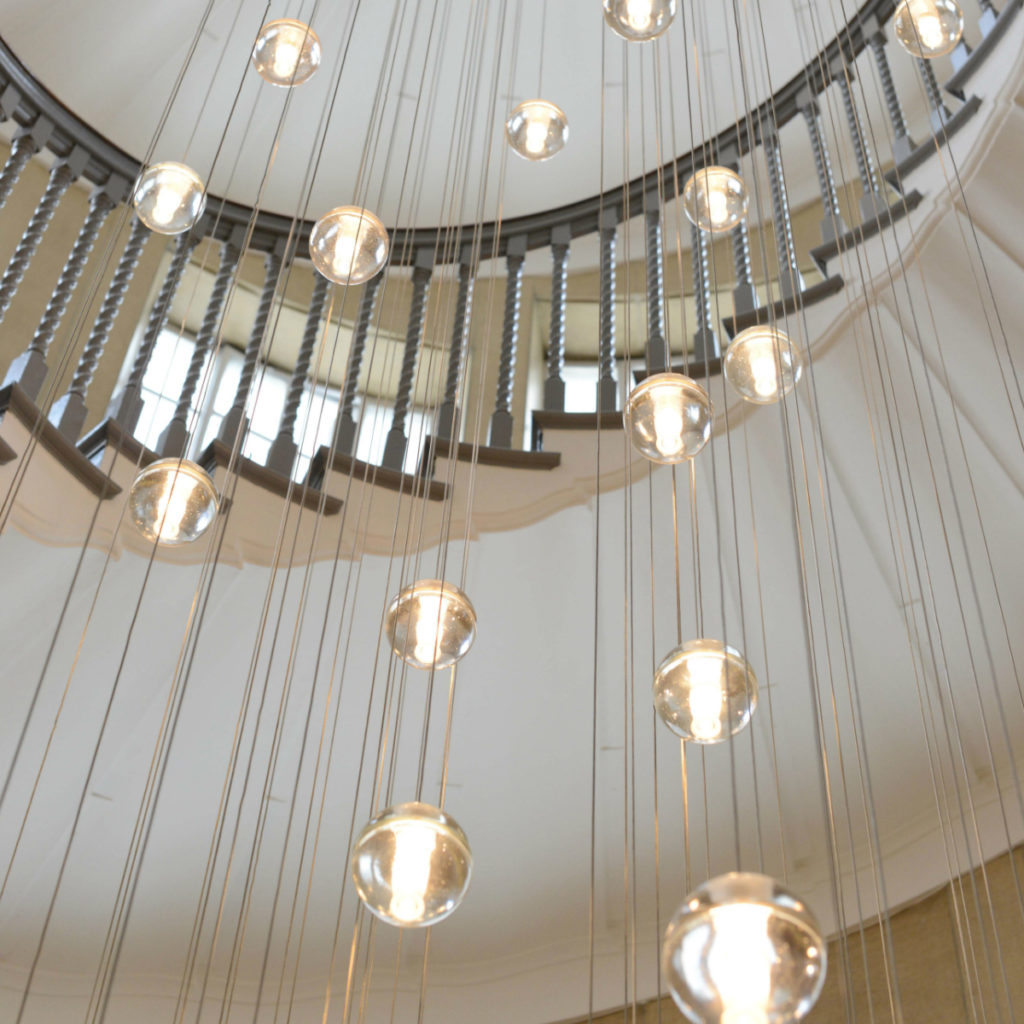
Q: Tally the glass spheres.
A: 14